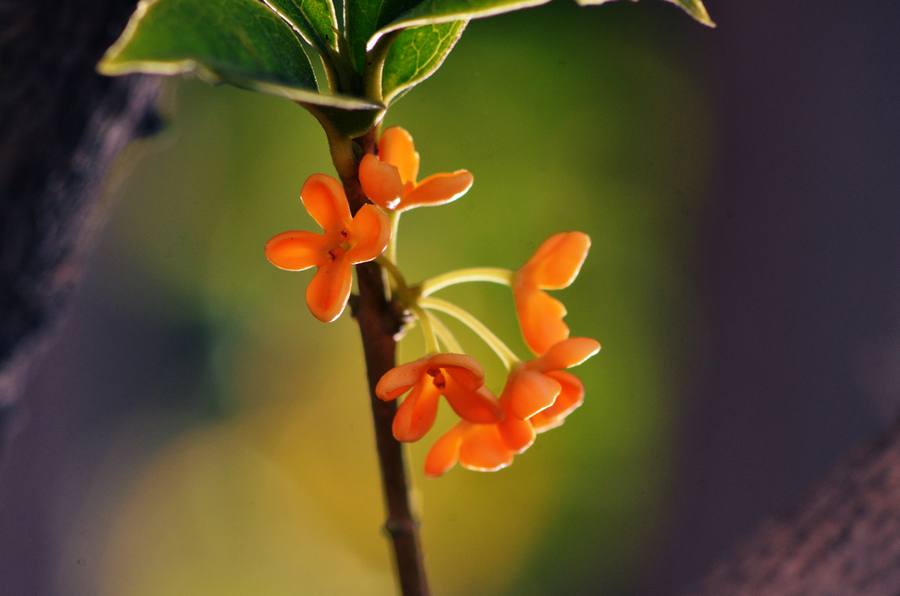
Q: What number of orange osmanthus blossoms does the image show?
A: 6